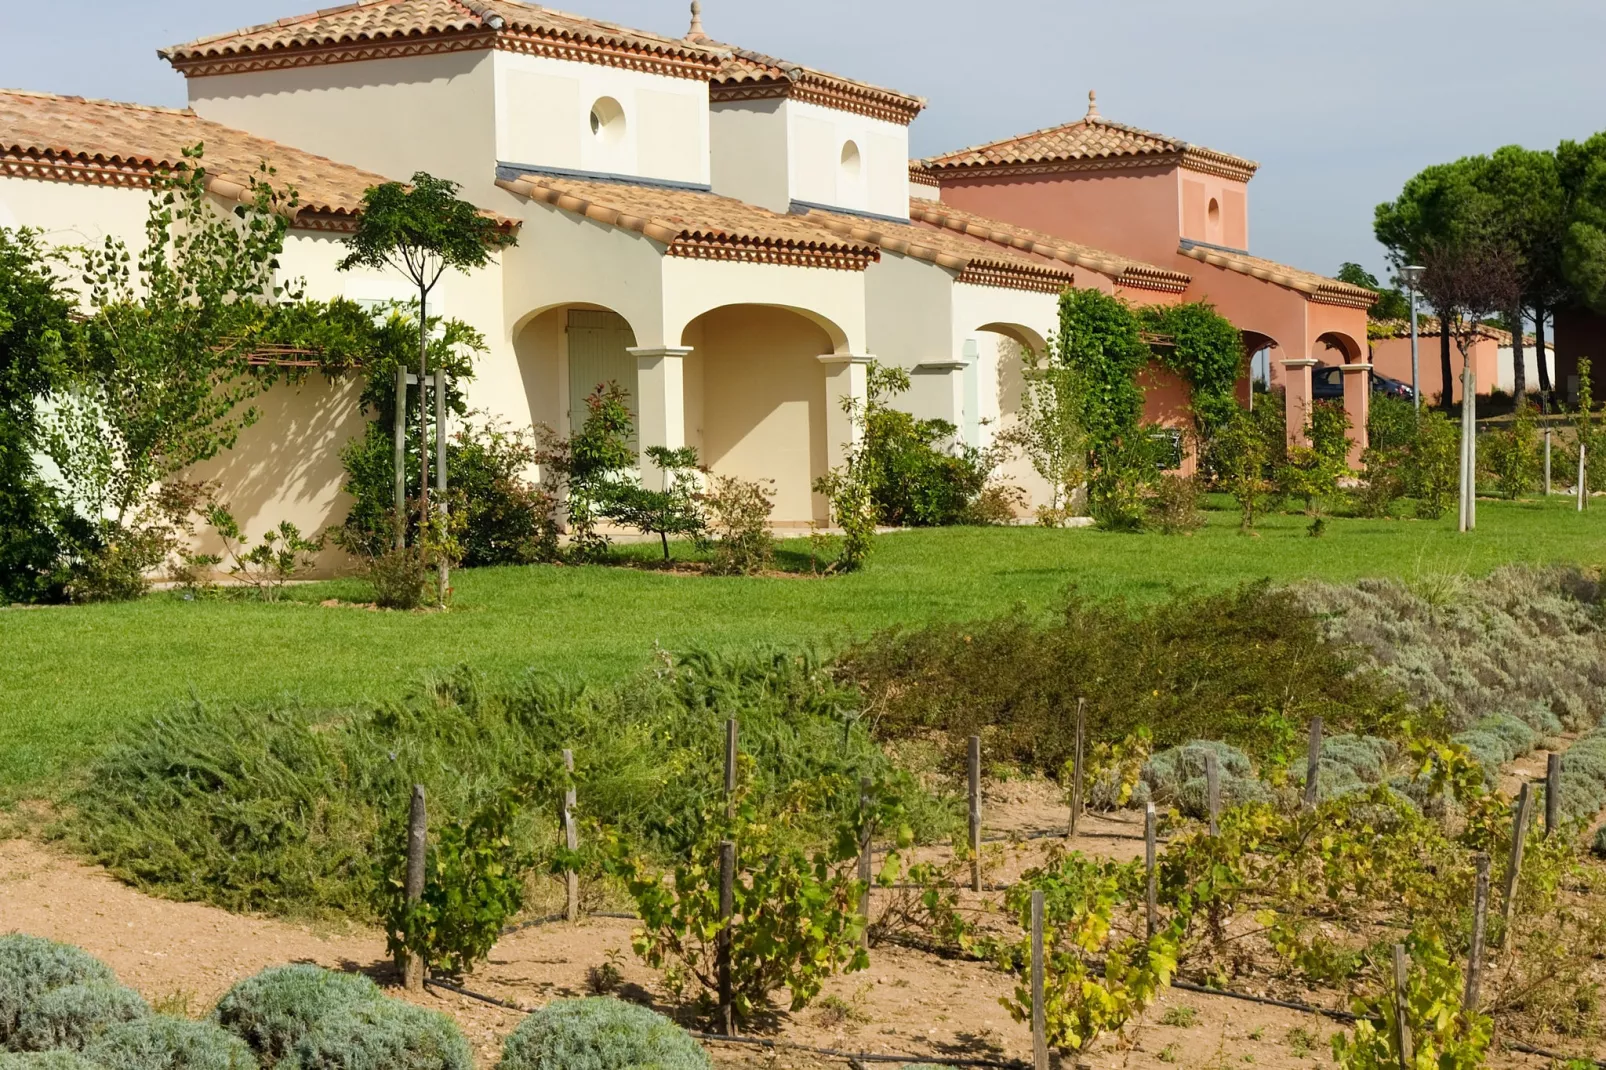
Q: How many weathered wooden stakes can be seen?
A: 15